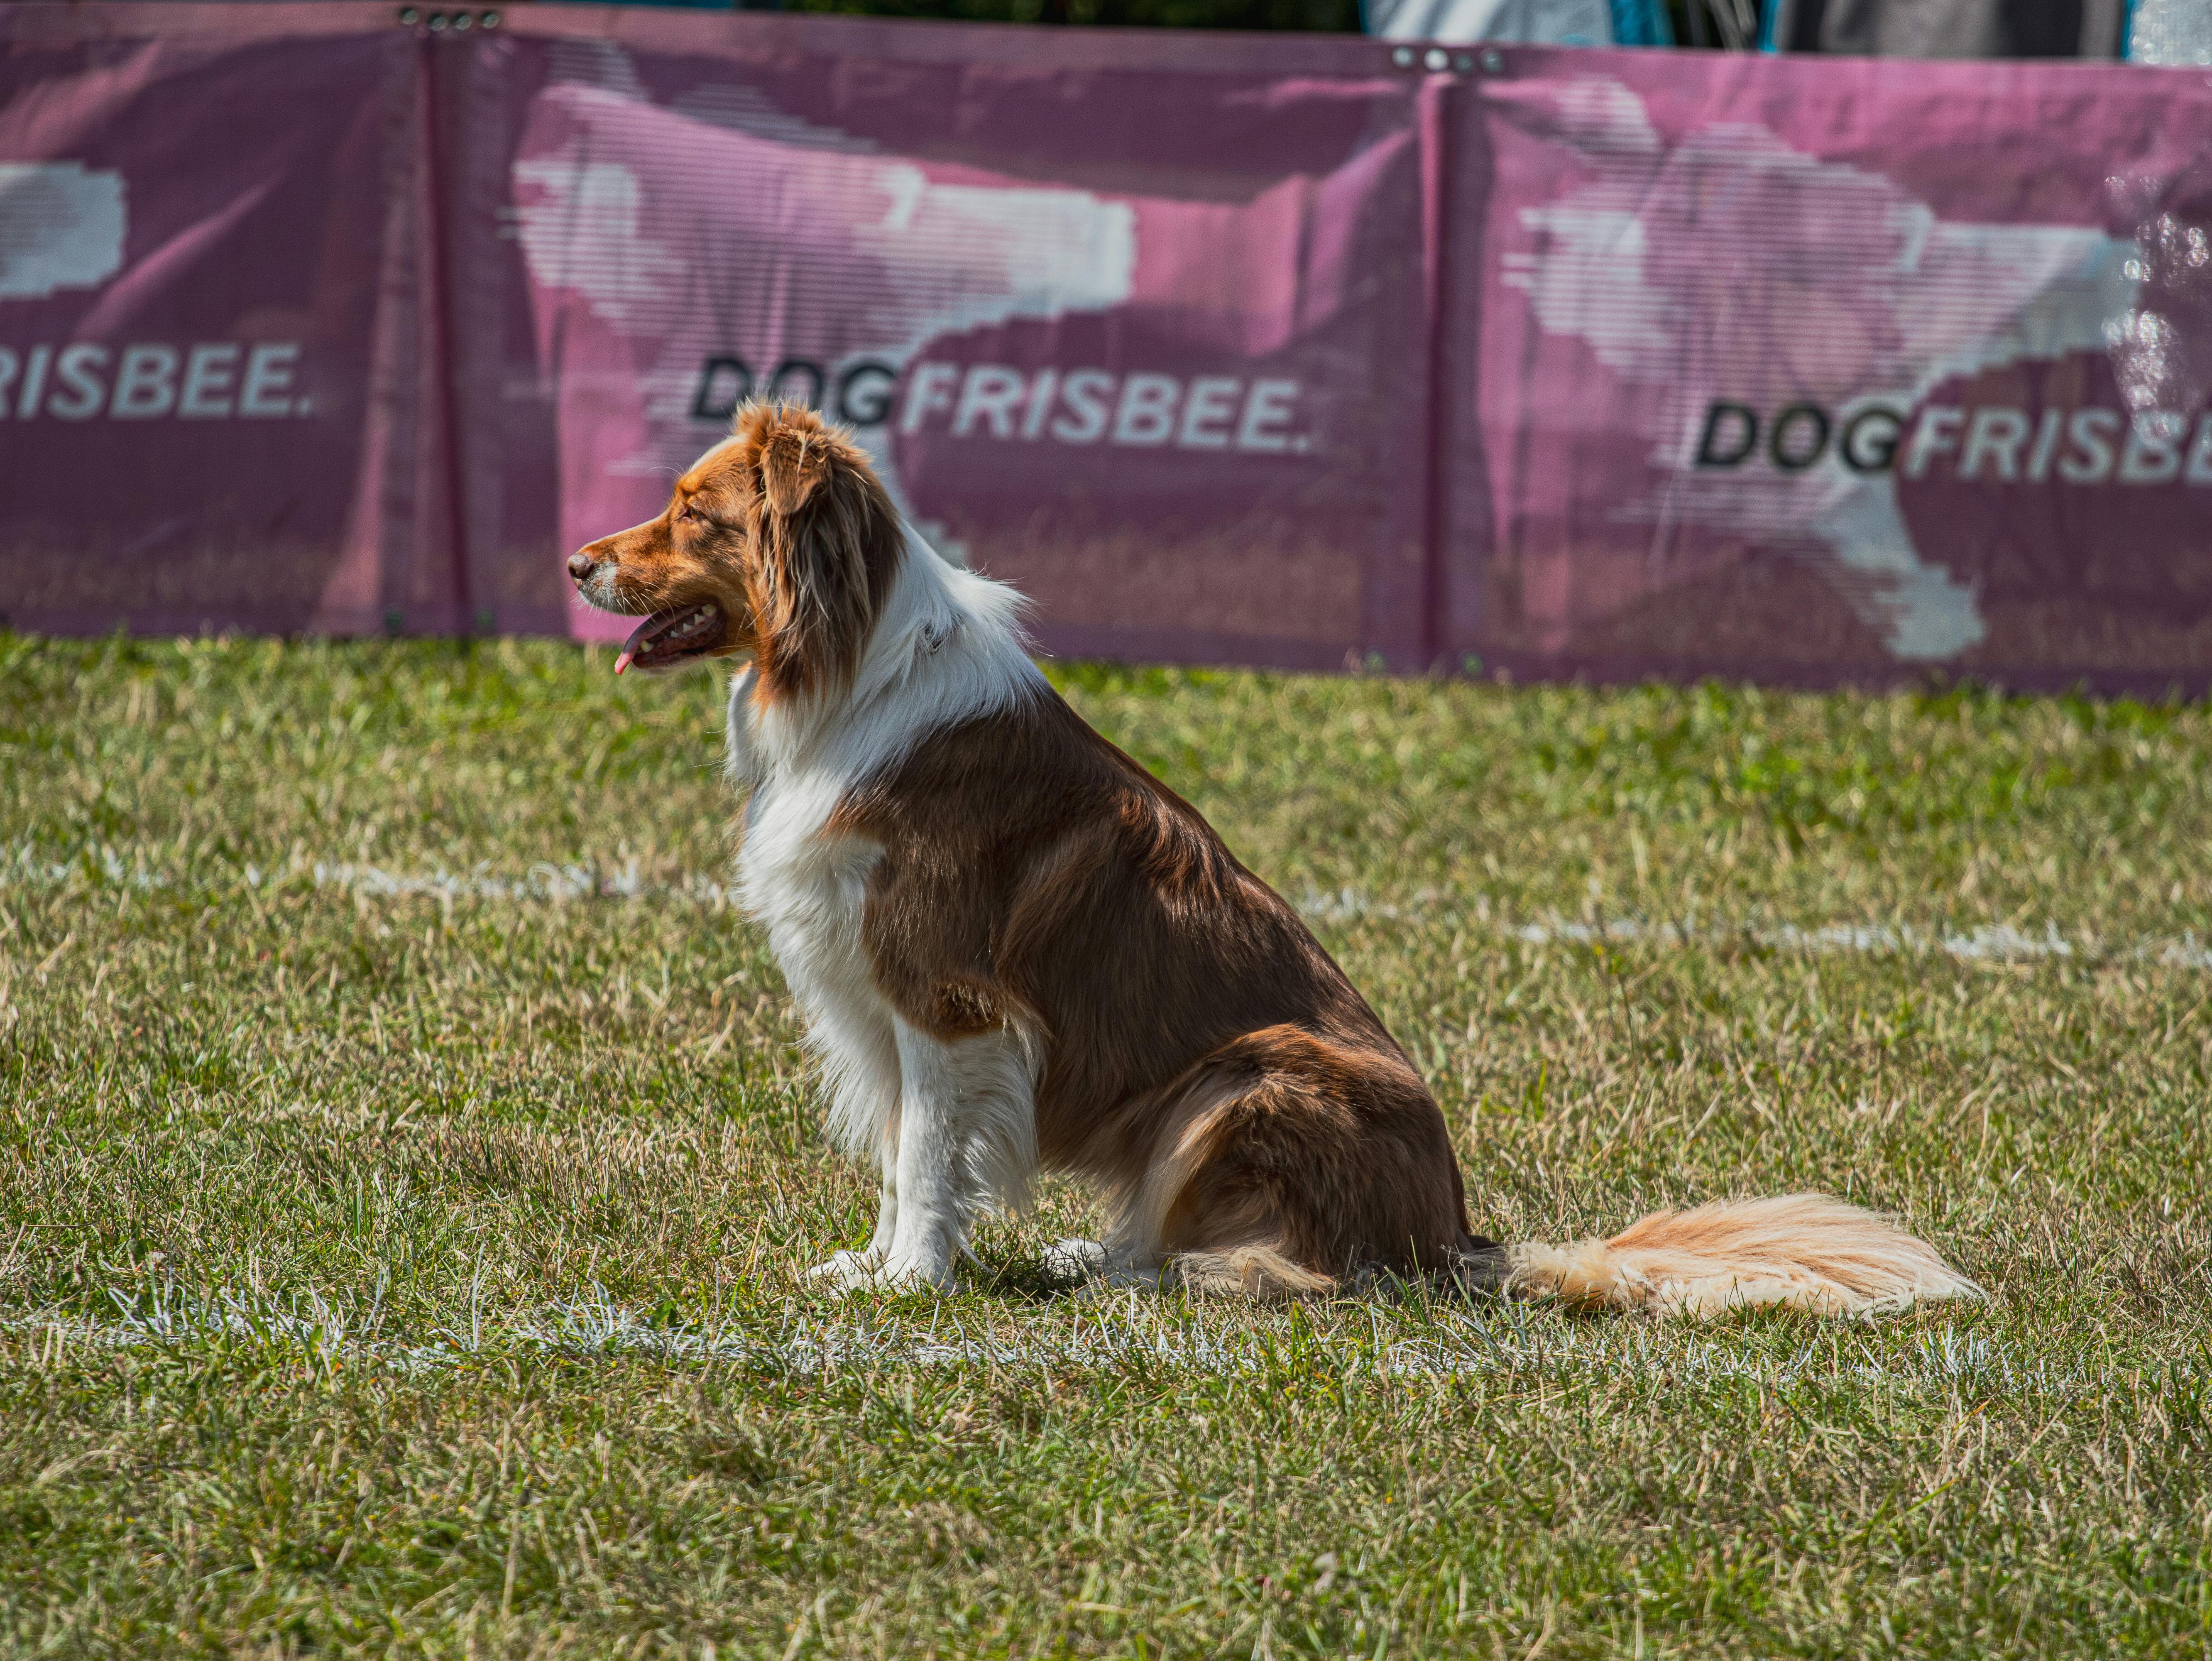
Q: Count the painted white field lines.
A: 2